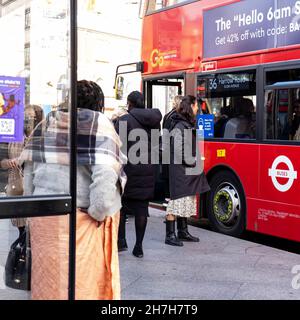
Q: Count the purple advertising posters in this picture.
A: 1